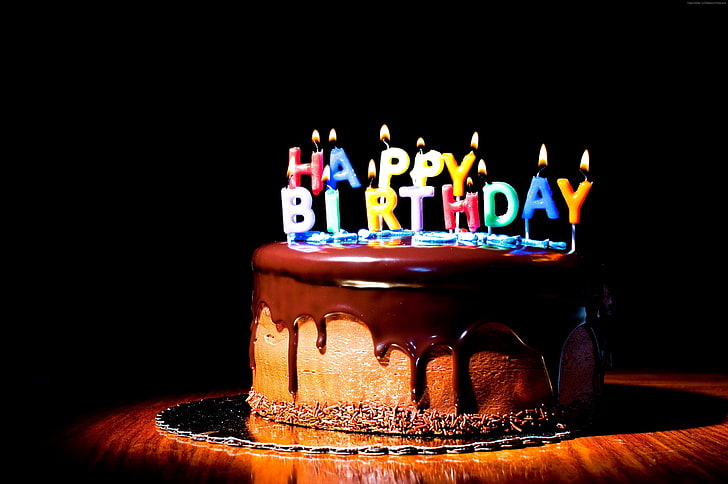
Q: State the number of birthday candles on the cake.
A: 13